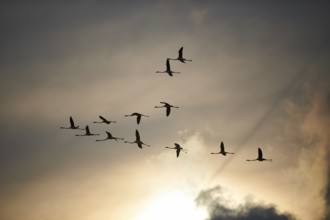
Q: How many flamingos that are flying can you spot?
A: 12